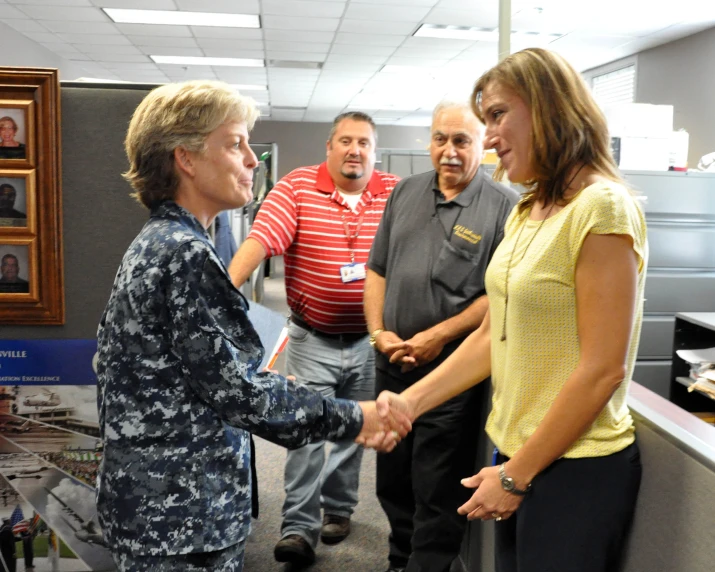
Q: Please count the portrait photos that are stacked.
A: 3